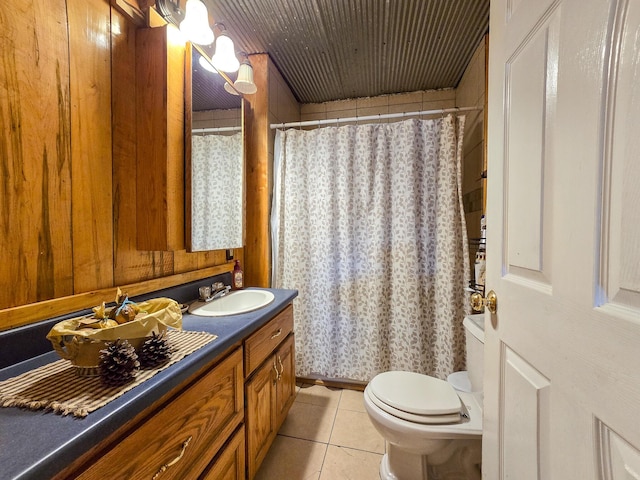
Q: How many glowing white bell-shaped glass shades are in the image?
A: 2